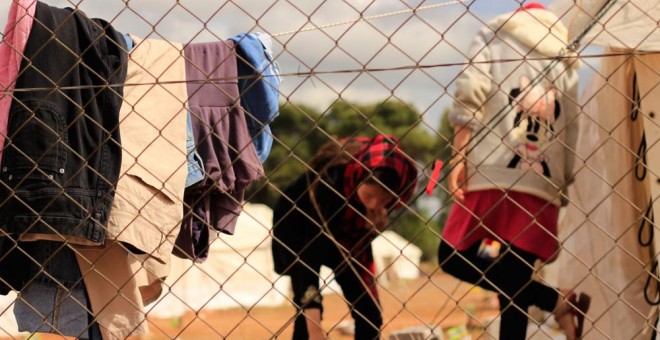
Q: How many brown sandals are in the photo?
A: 1